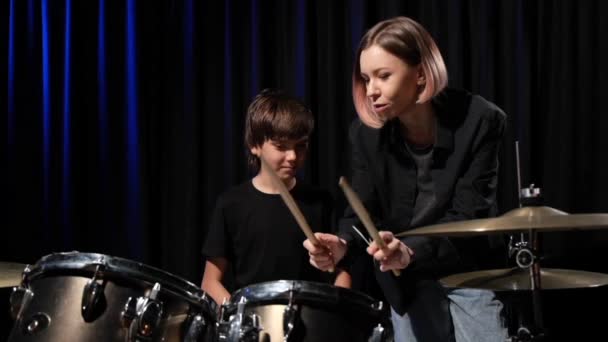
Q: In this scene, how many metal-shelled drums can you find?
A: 2